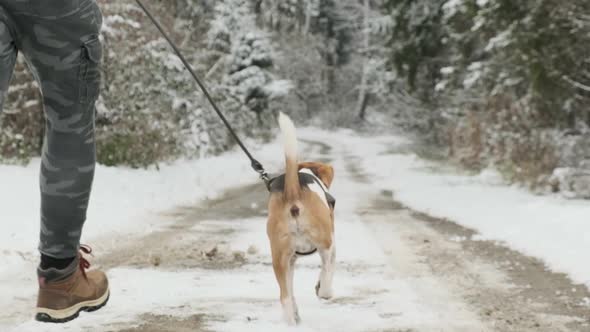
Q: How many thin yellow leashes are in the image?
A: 0